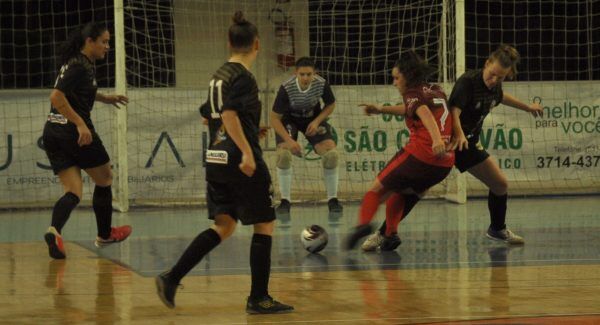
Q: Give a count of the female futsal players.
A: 5